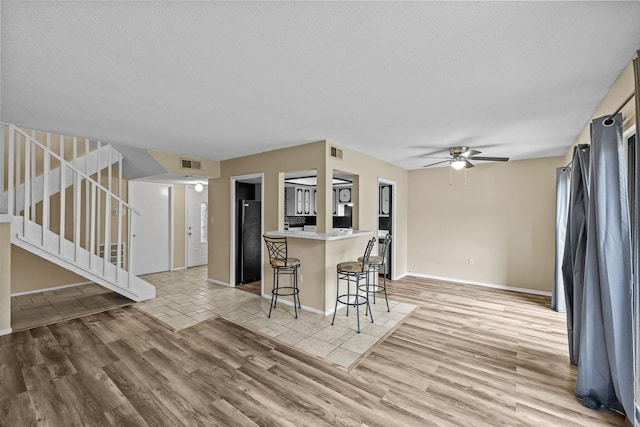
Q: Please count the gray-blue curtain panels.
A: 3